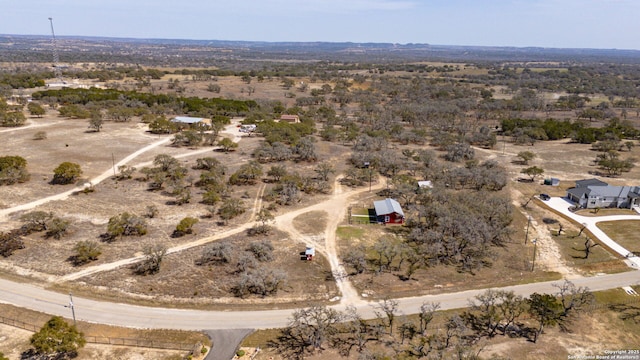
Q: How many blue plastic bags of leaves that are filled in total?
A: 0